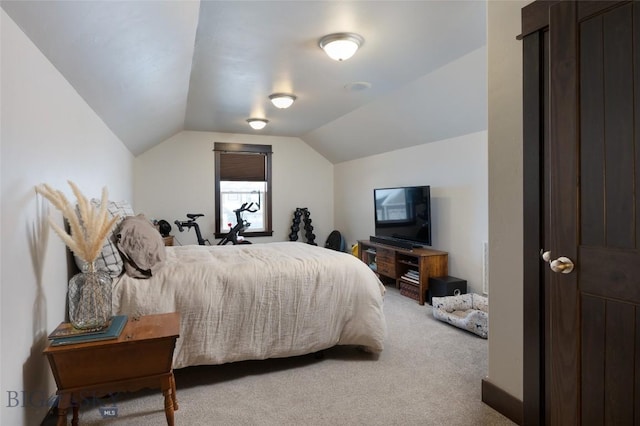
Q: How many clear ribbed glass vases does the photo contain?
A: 1